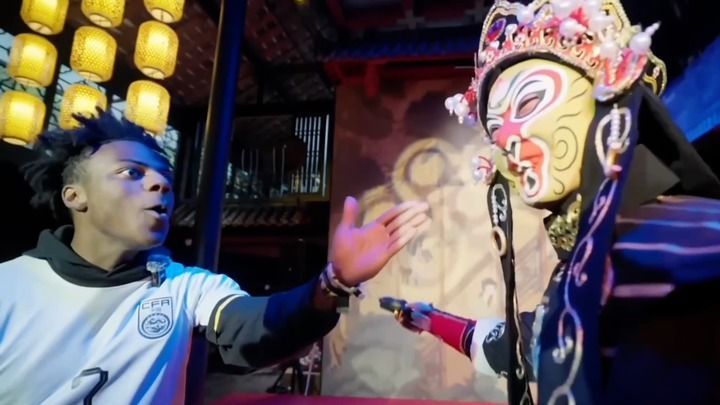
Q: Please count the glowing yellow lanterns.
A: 9